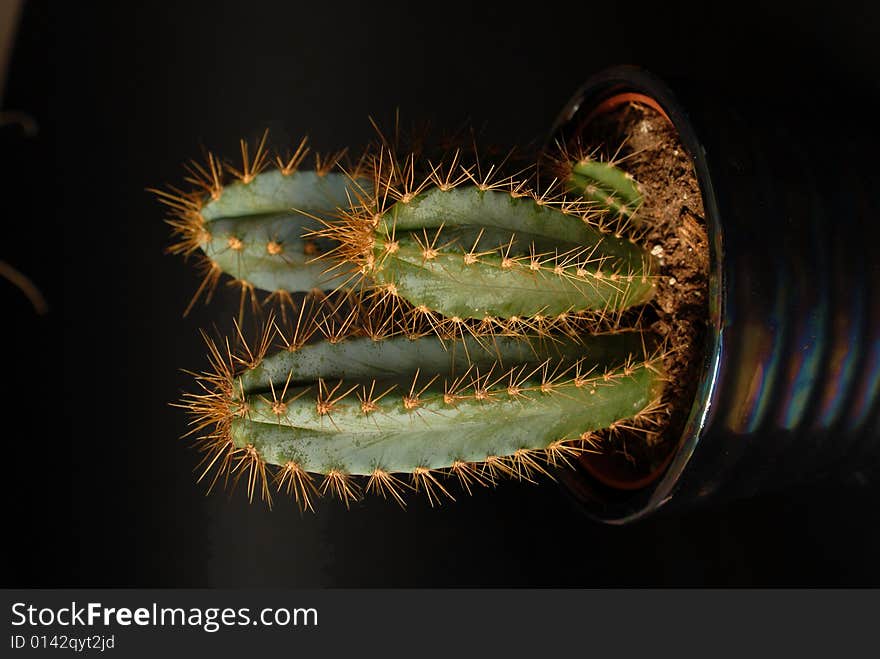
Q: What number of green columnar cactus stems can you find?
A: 4